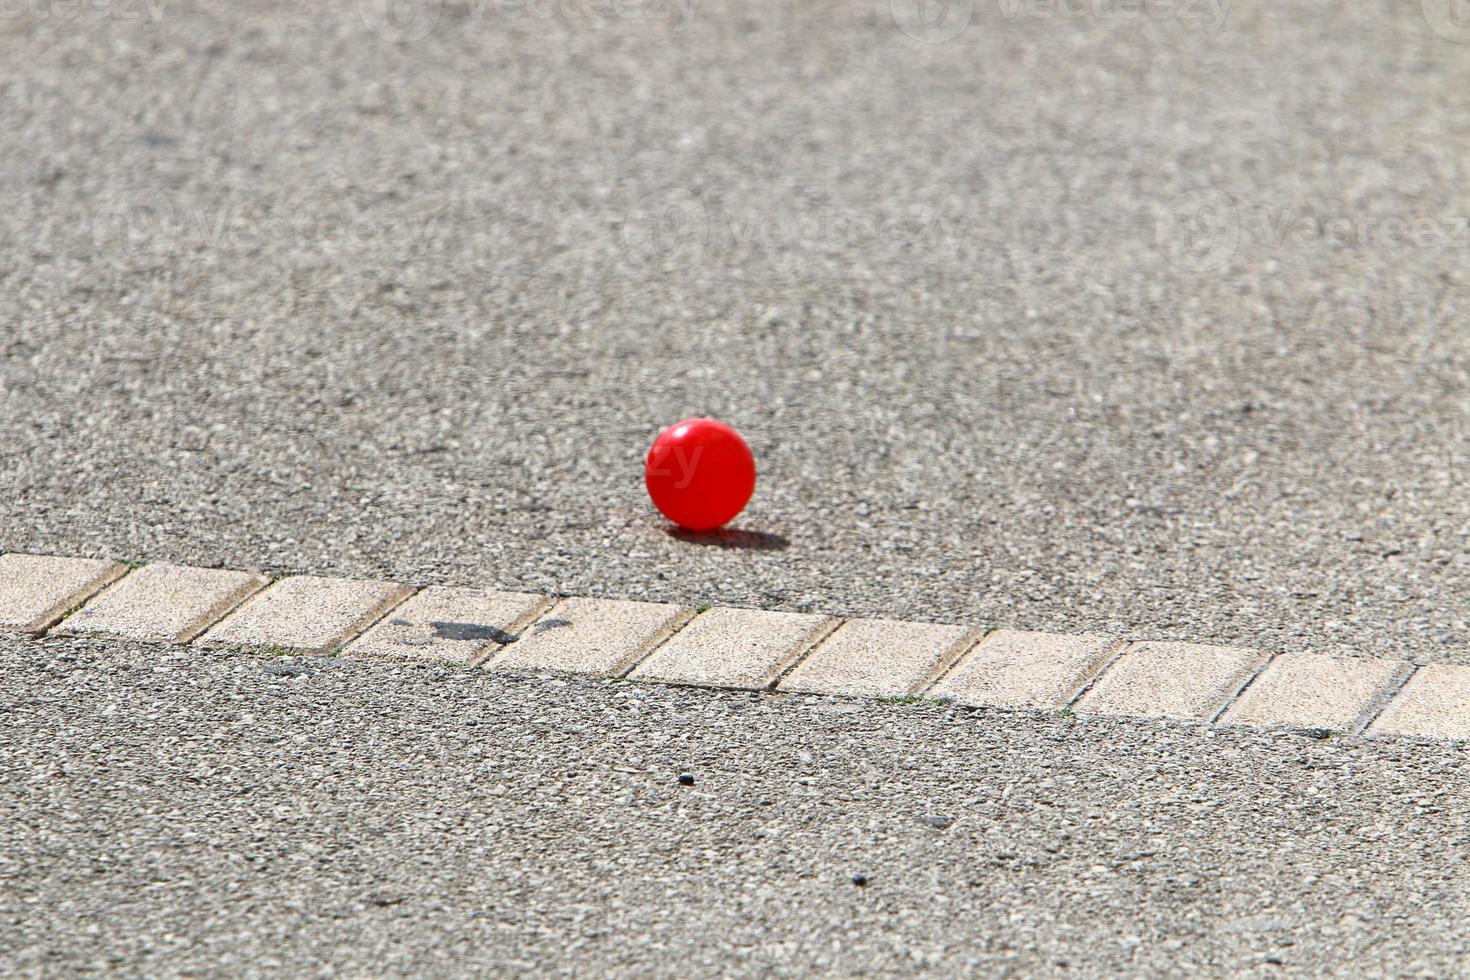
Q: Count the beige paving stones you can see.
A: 11